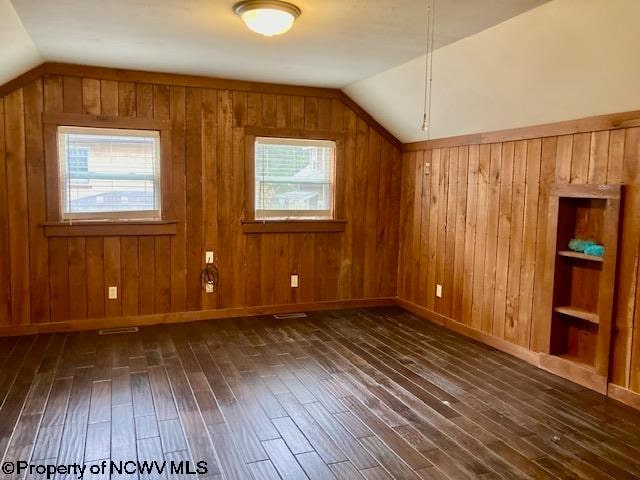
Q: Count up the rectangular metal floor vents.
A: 2